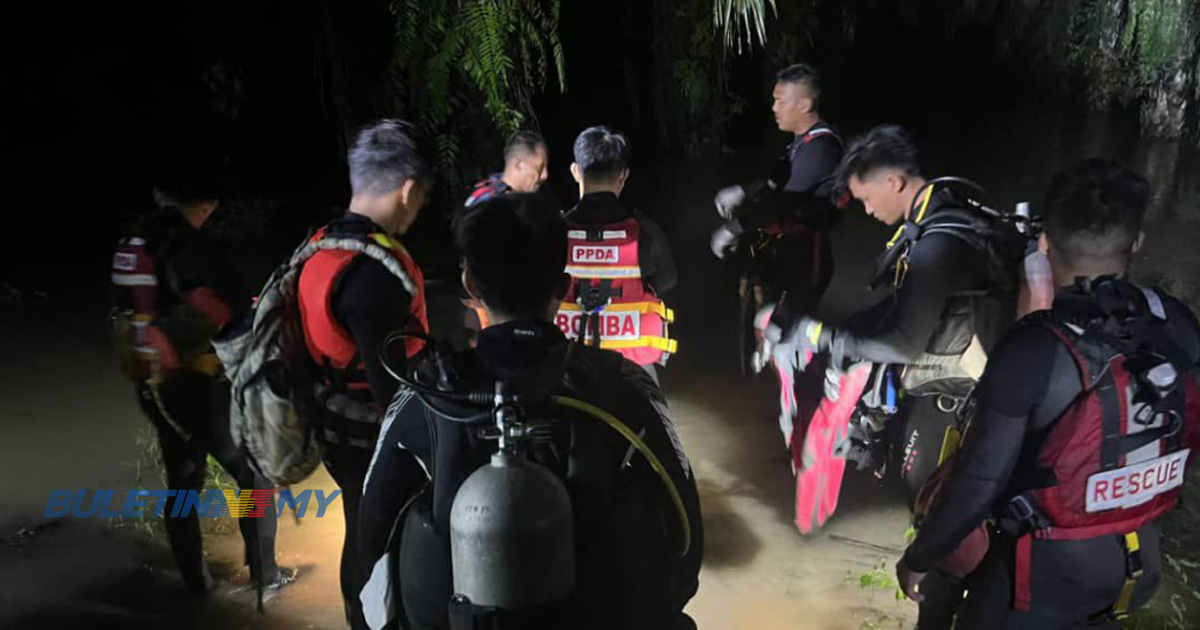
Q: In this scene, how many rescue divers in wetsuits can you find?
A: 8